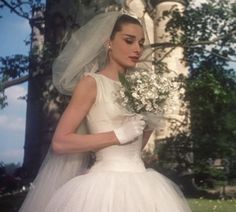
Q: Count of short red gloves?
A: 0